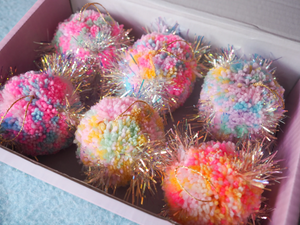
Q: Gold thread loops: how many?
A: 6